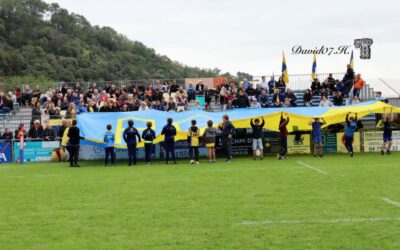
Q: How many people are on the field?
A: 14